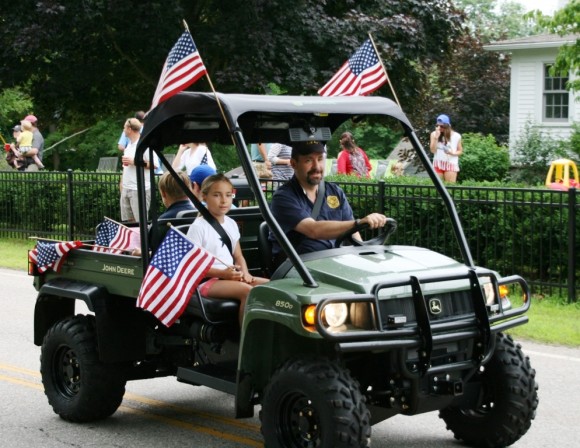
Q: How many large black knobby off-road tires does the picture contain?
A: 3